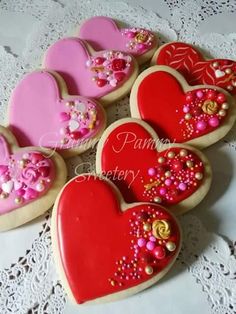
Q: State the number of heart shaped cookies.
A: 8